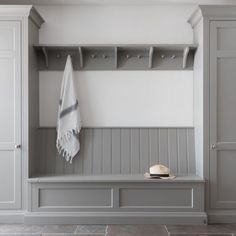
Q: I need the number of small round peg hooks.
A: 8